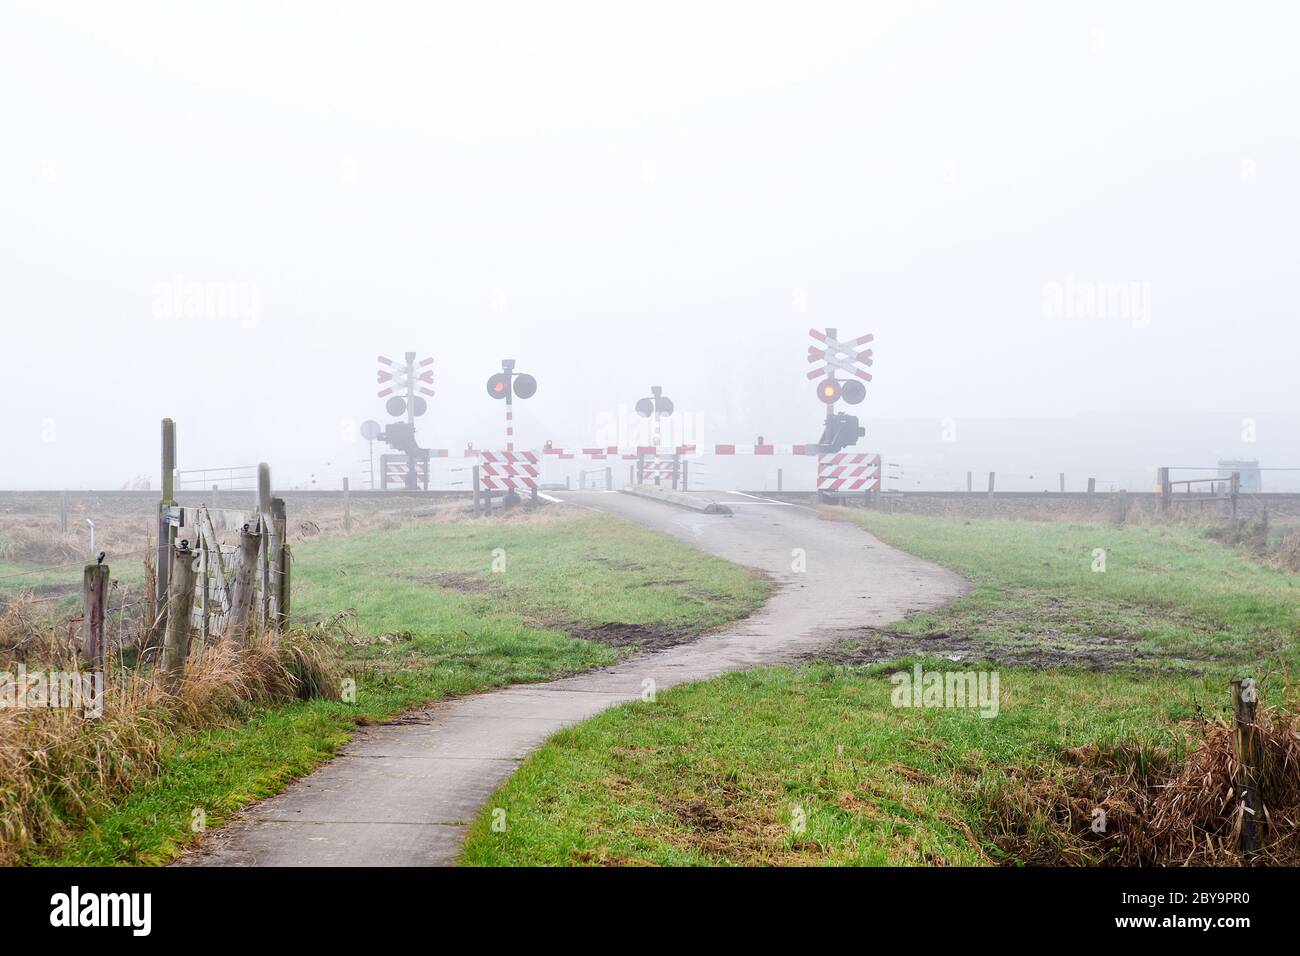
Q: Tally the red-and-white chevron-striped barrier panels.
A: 4